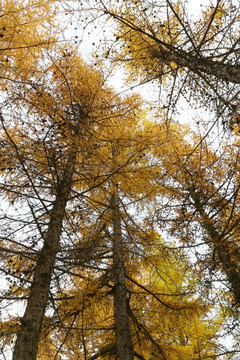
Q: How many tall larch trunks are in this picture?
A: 4